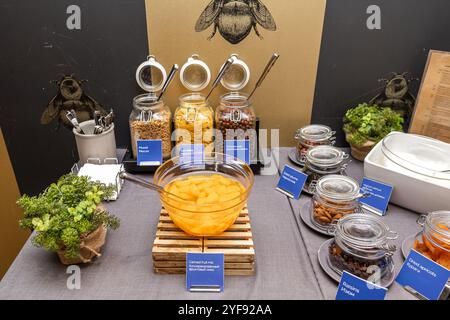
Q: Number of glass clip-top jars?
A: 8